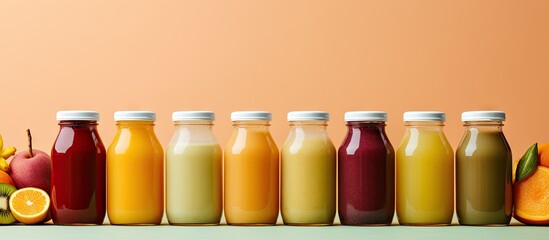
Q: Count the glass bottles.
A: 8